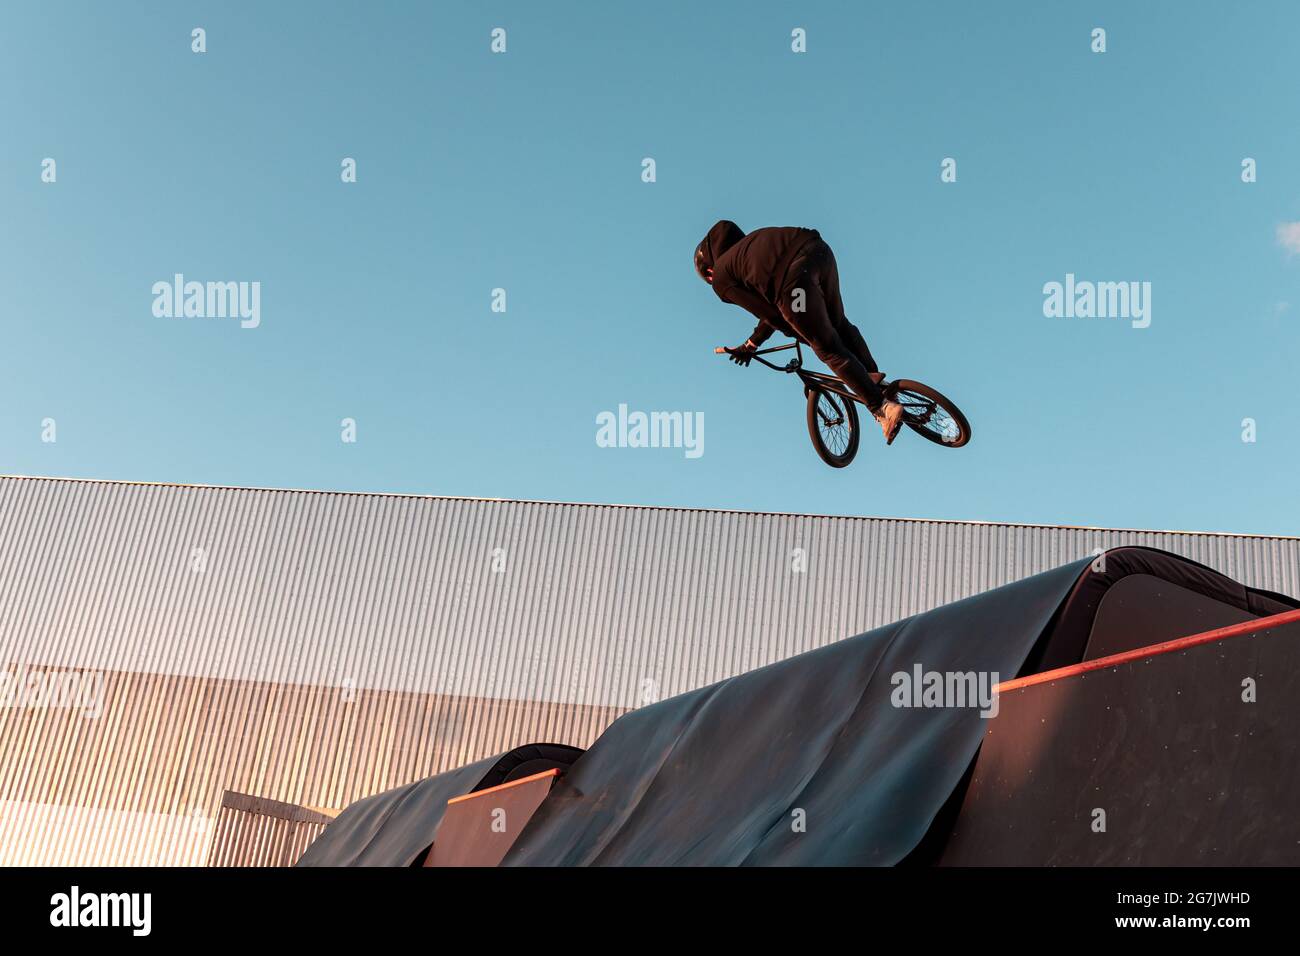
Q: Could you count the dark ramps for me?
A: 2